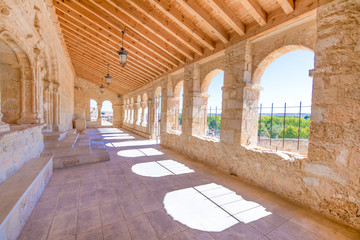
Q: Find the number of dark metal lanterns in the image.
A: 3